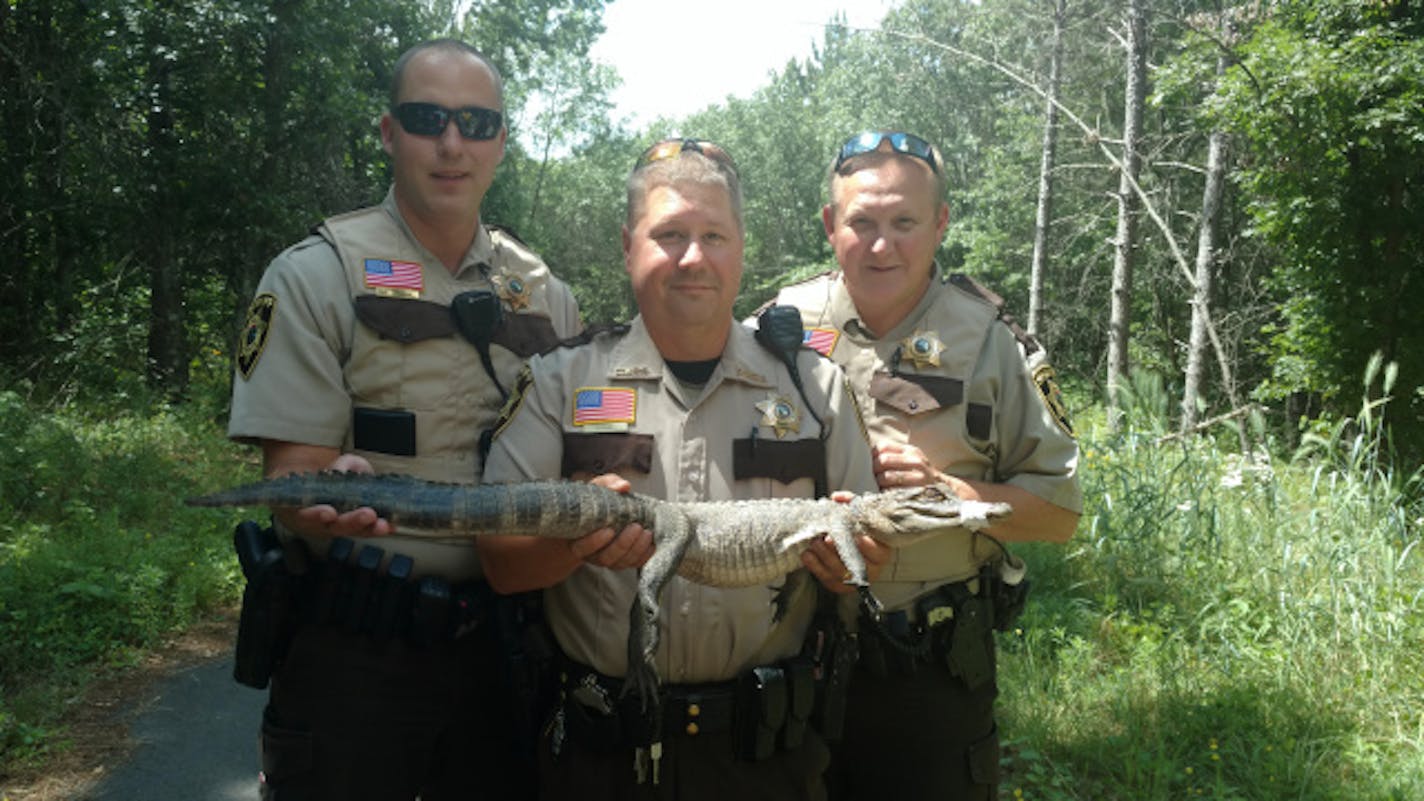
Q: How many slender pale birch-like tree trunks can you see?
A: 3